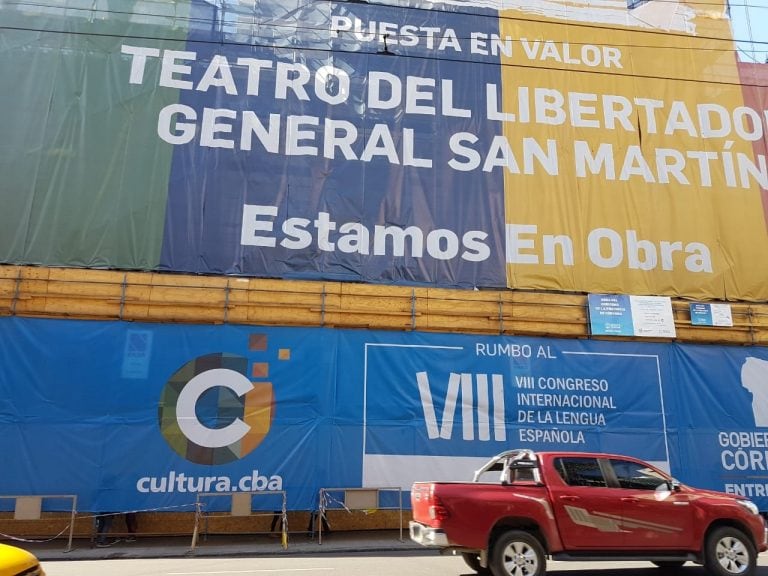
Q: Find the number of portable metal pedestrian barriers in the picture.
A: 3